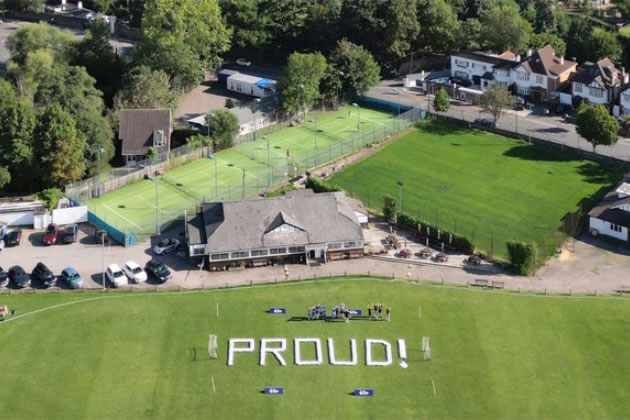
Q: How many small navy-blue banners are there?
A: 4